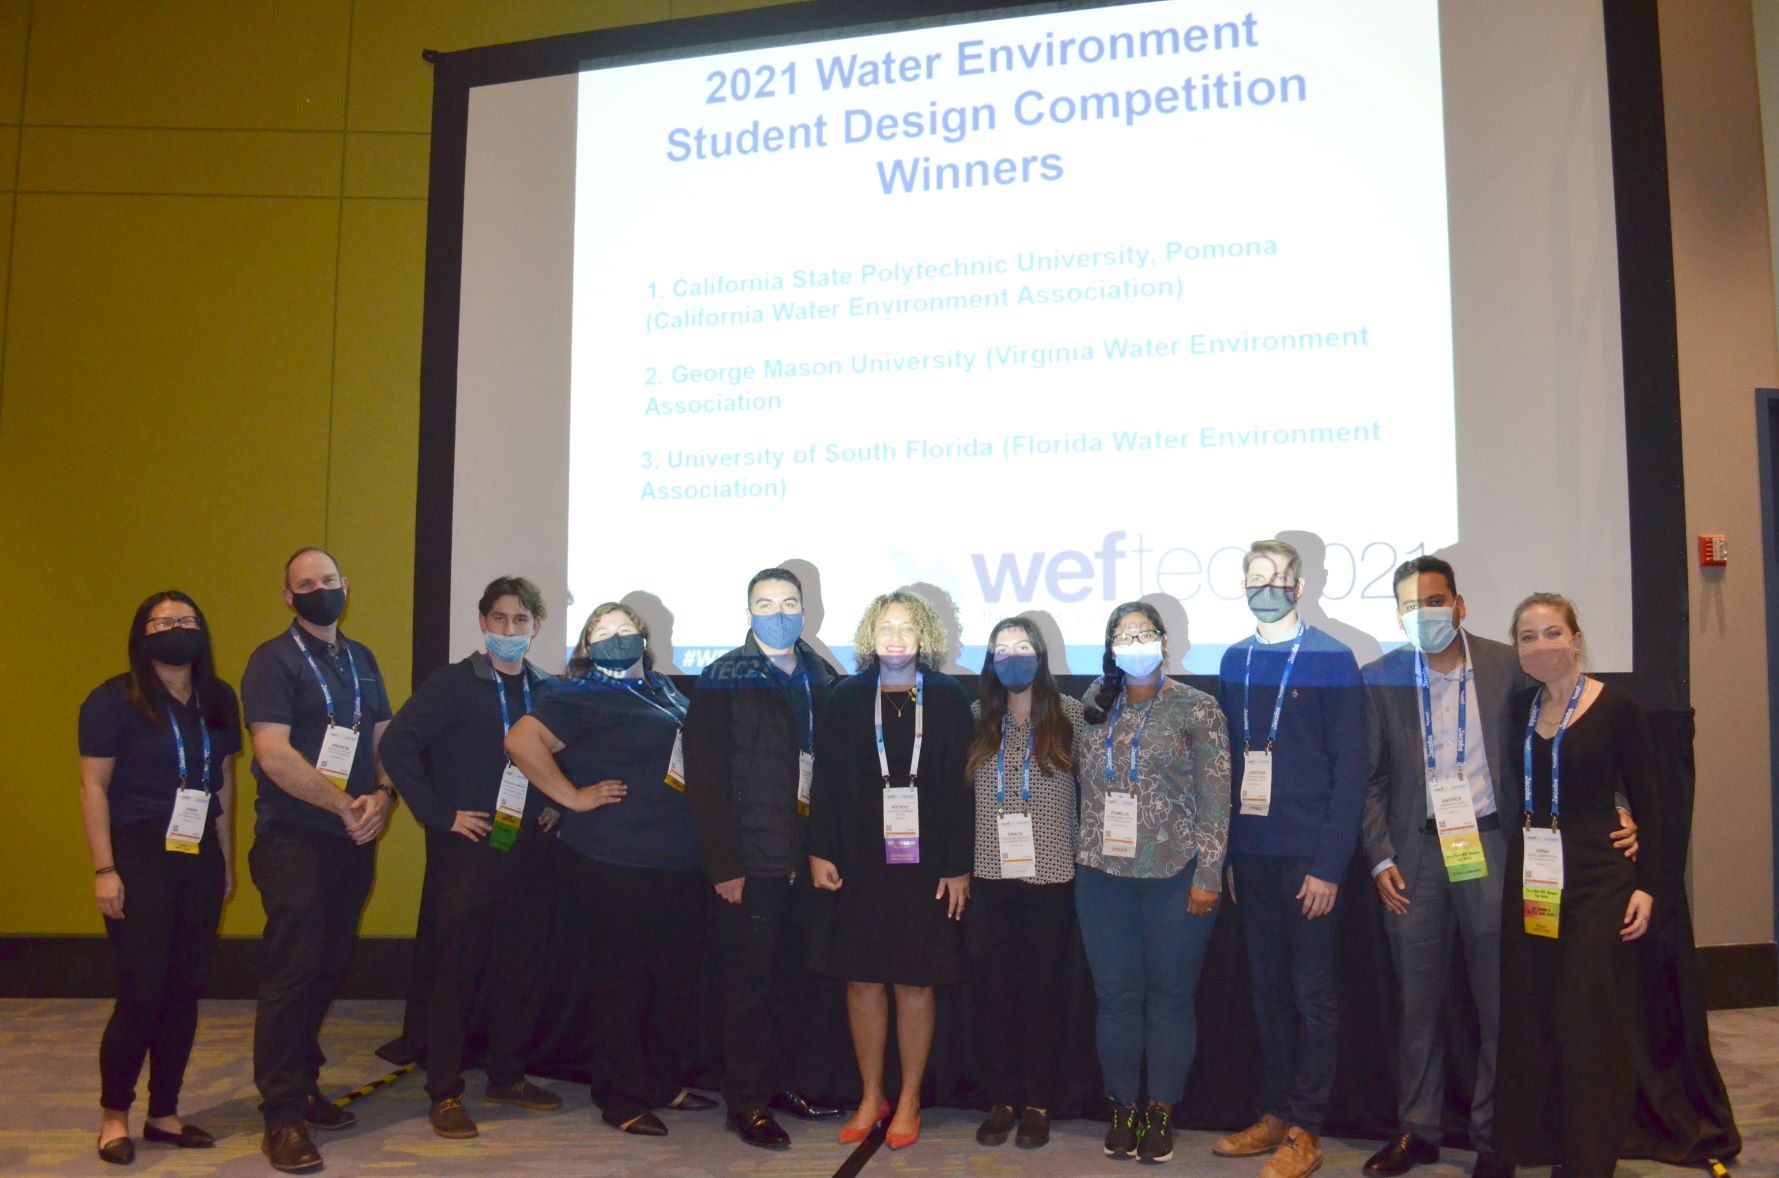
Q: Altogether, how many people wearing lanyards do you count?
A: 11